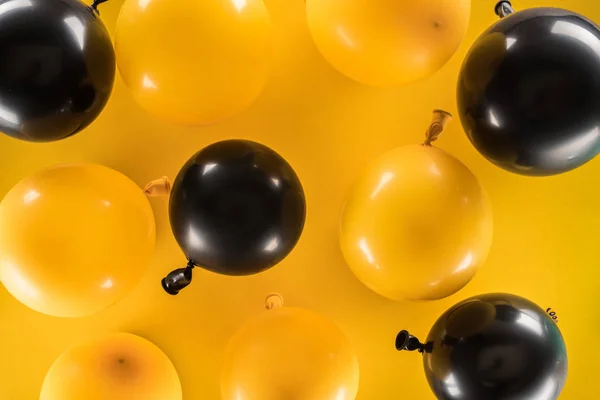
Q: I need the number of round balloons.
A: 10